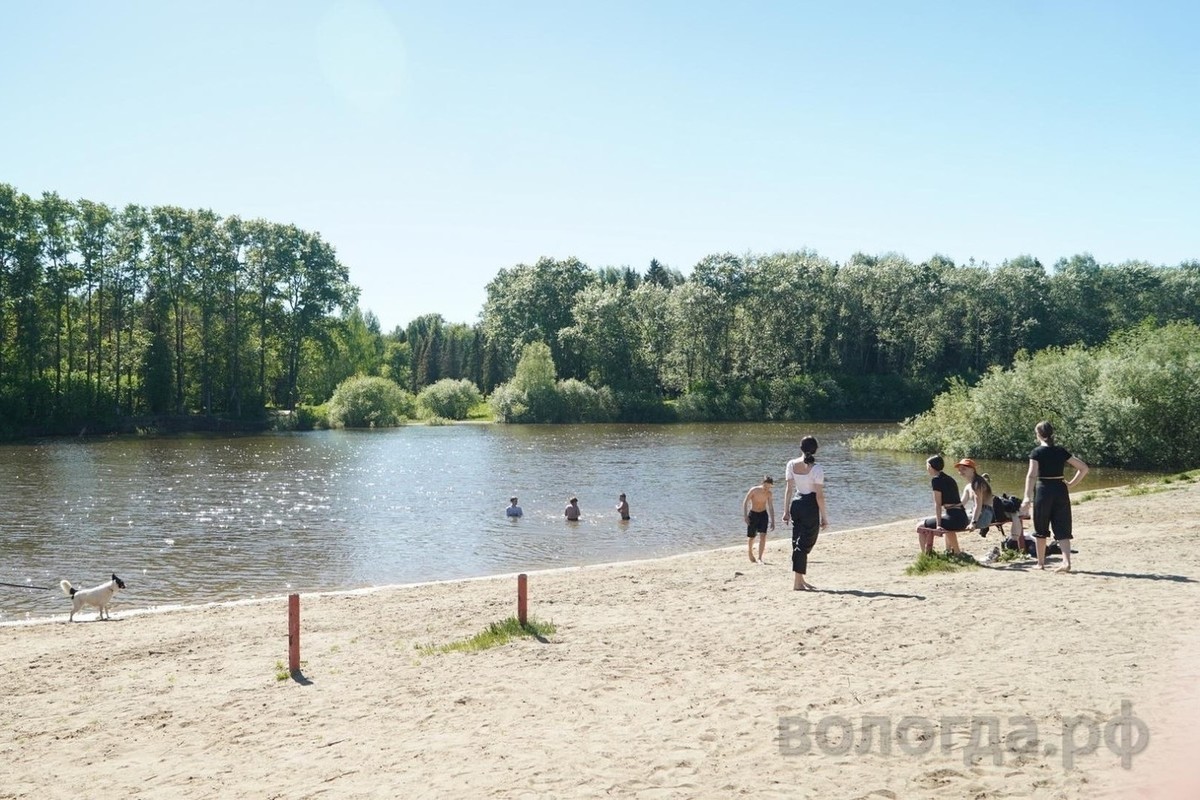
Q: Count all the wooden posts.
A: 2